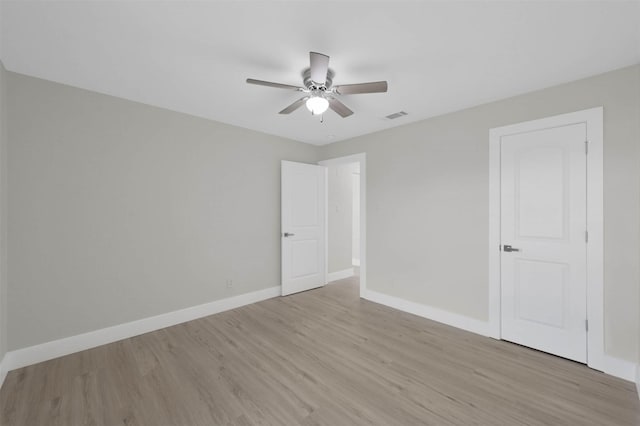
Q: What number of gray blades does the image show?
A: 5